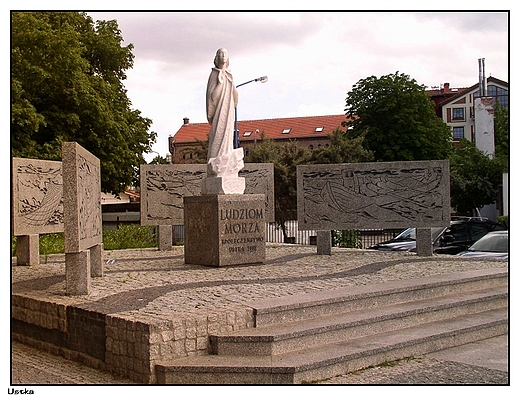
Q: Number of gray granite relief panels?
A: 4